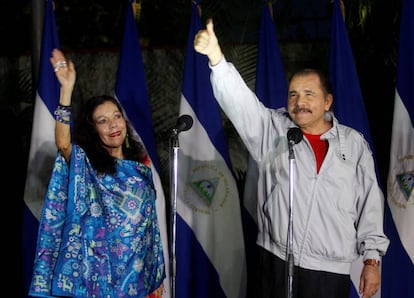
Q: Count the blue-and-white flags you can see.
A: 6